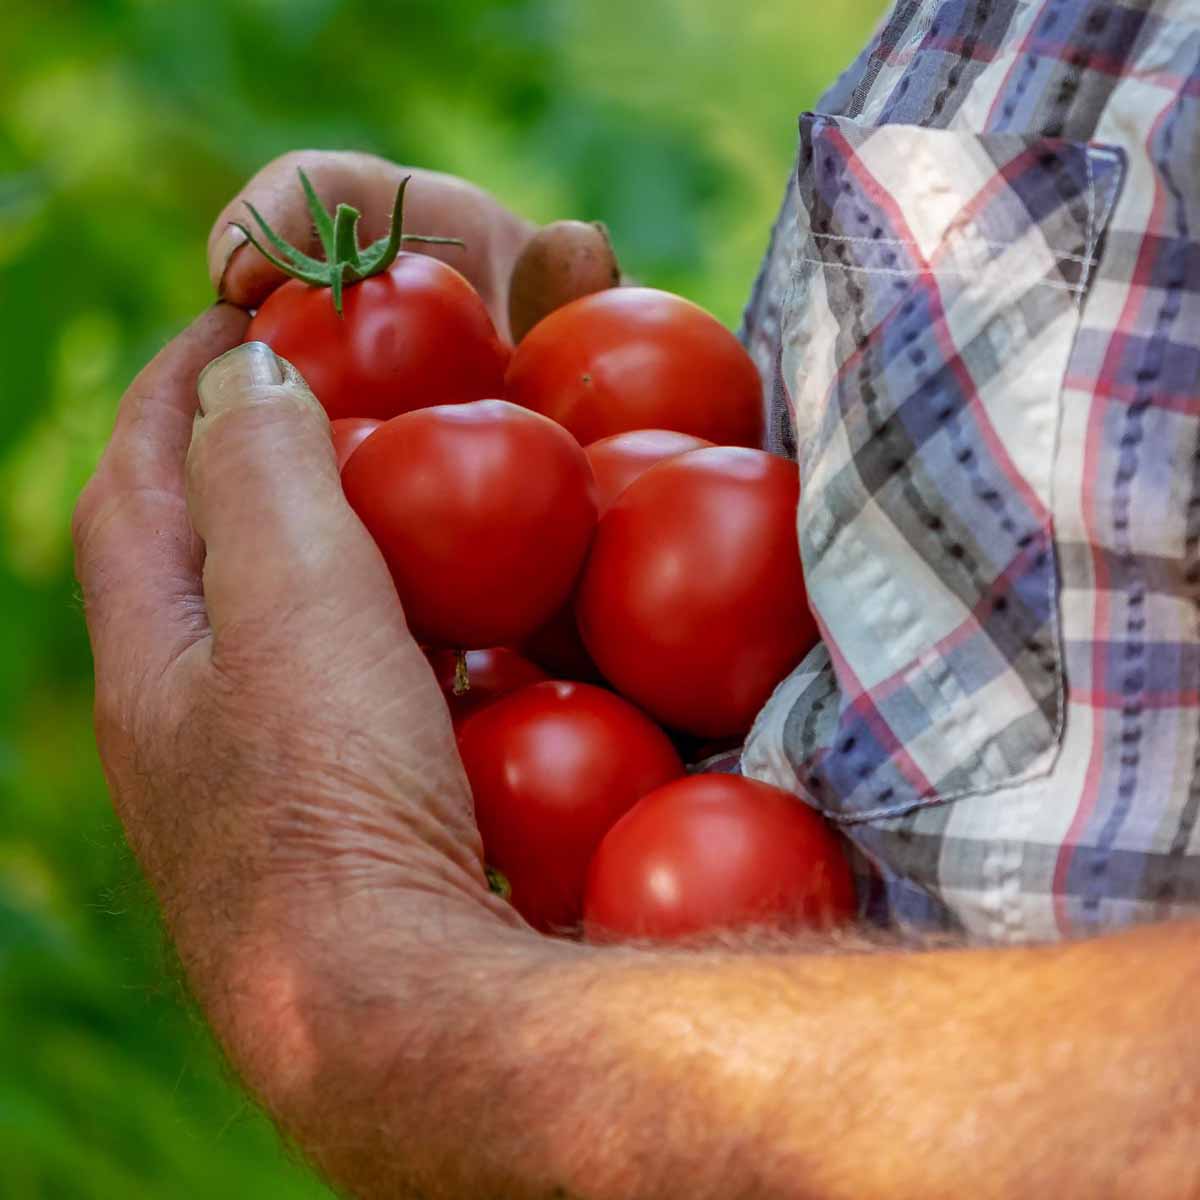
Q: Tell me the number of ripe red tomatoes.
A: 9